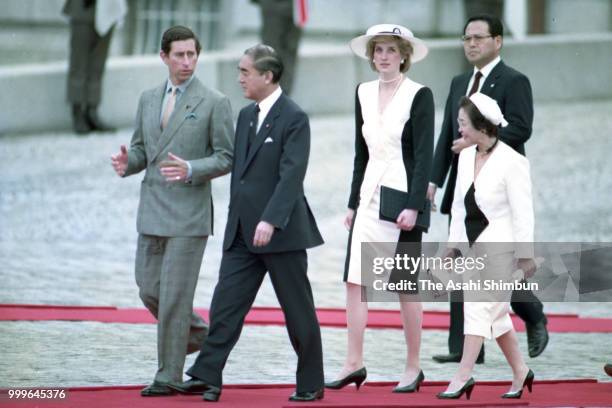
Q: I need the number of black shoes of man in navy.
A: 2